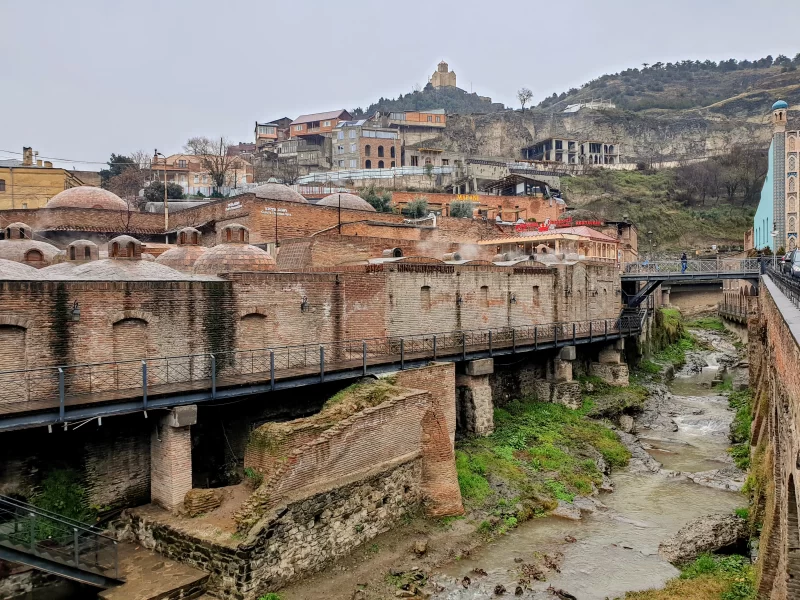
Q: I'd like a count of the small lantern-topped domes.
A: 5